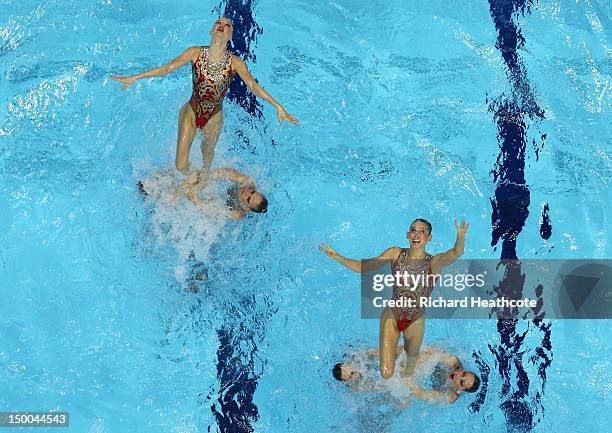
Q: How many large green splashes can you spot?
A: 0